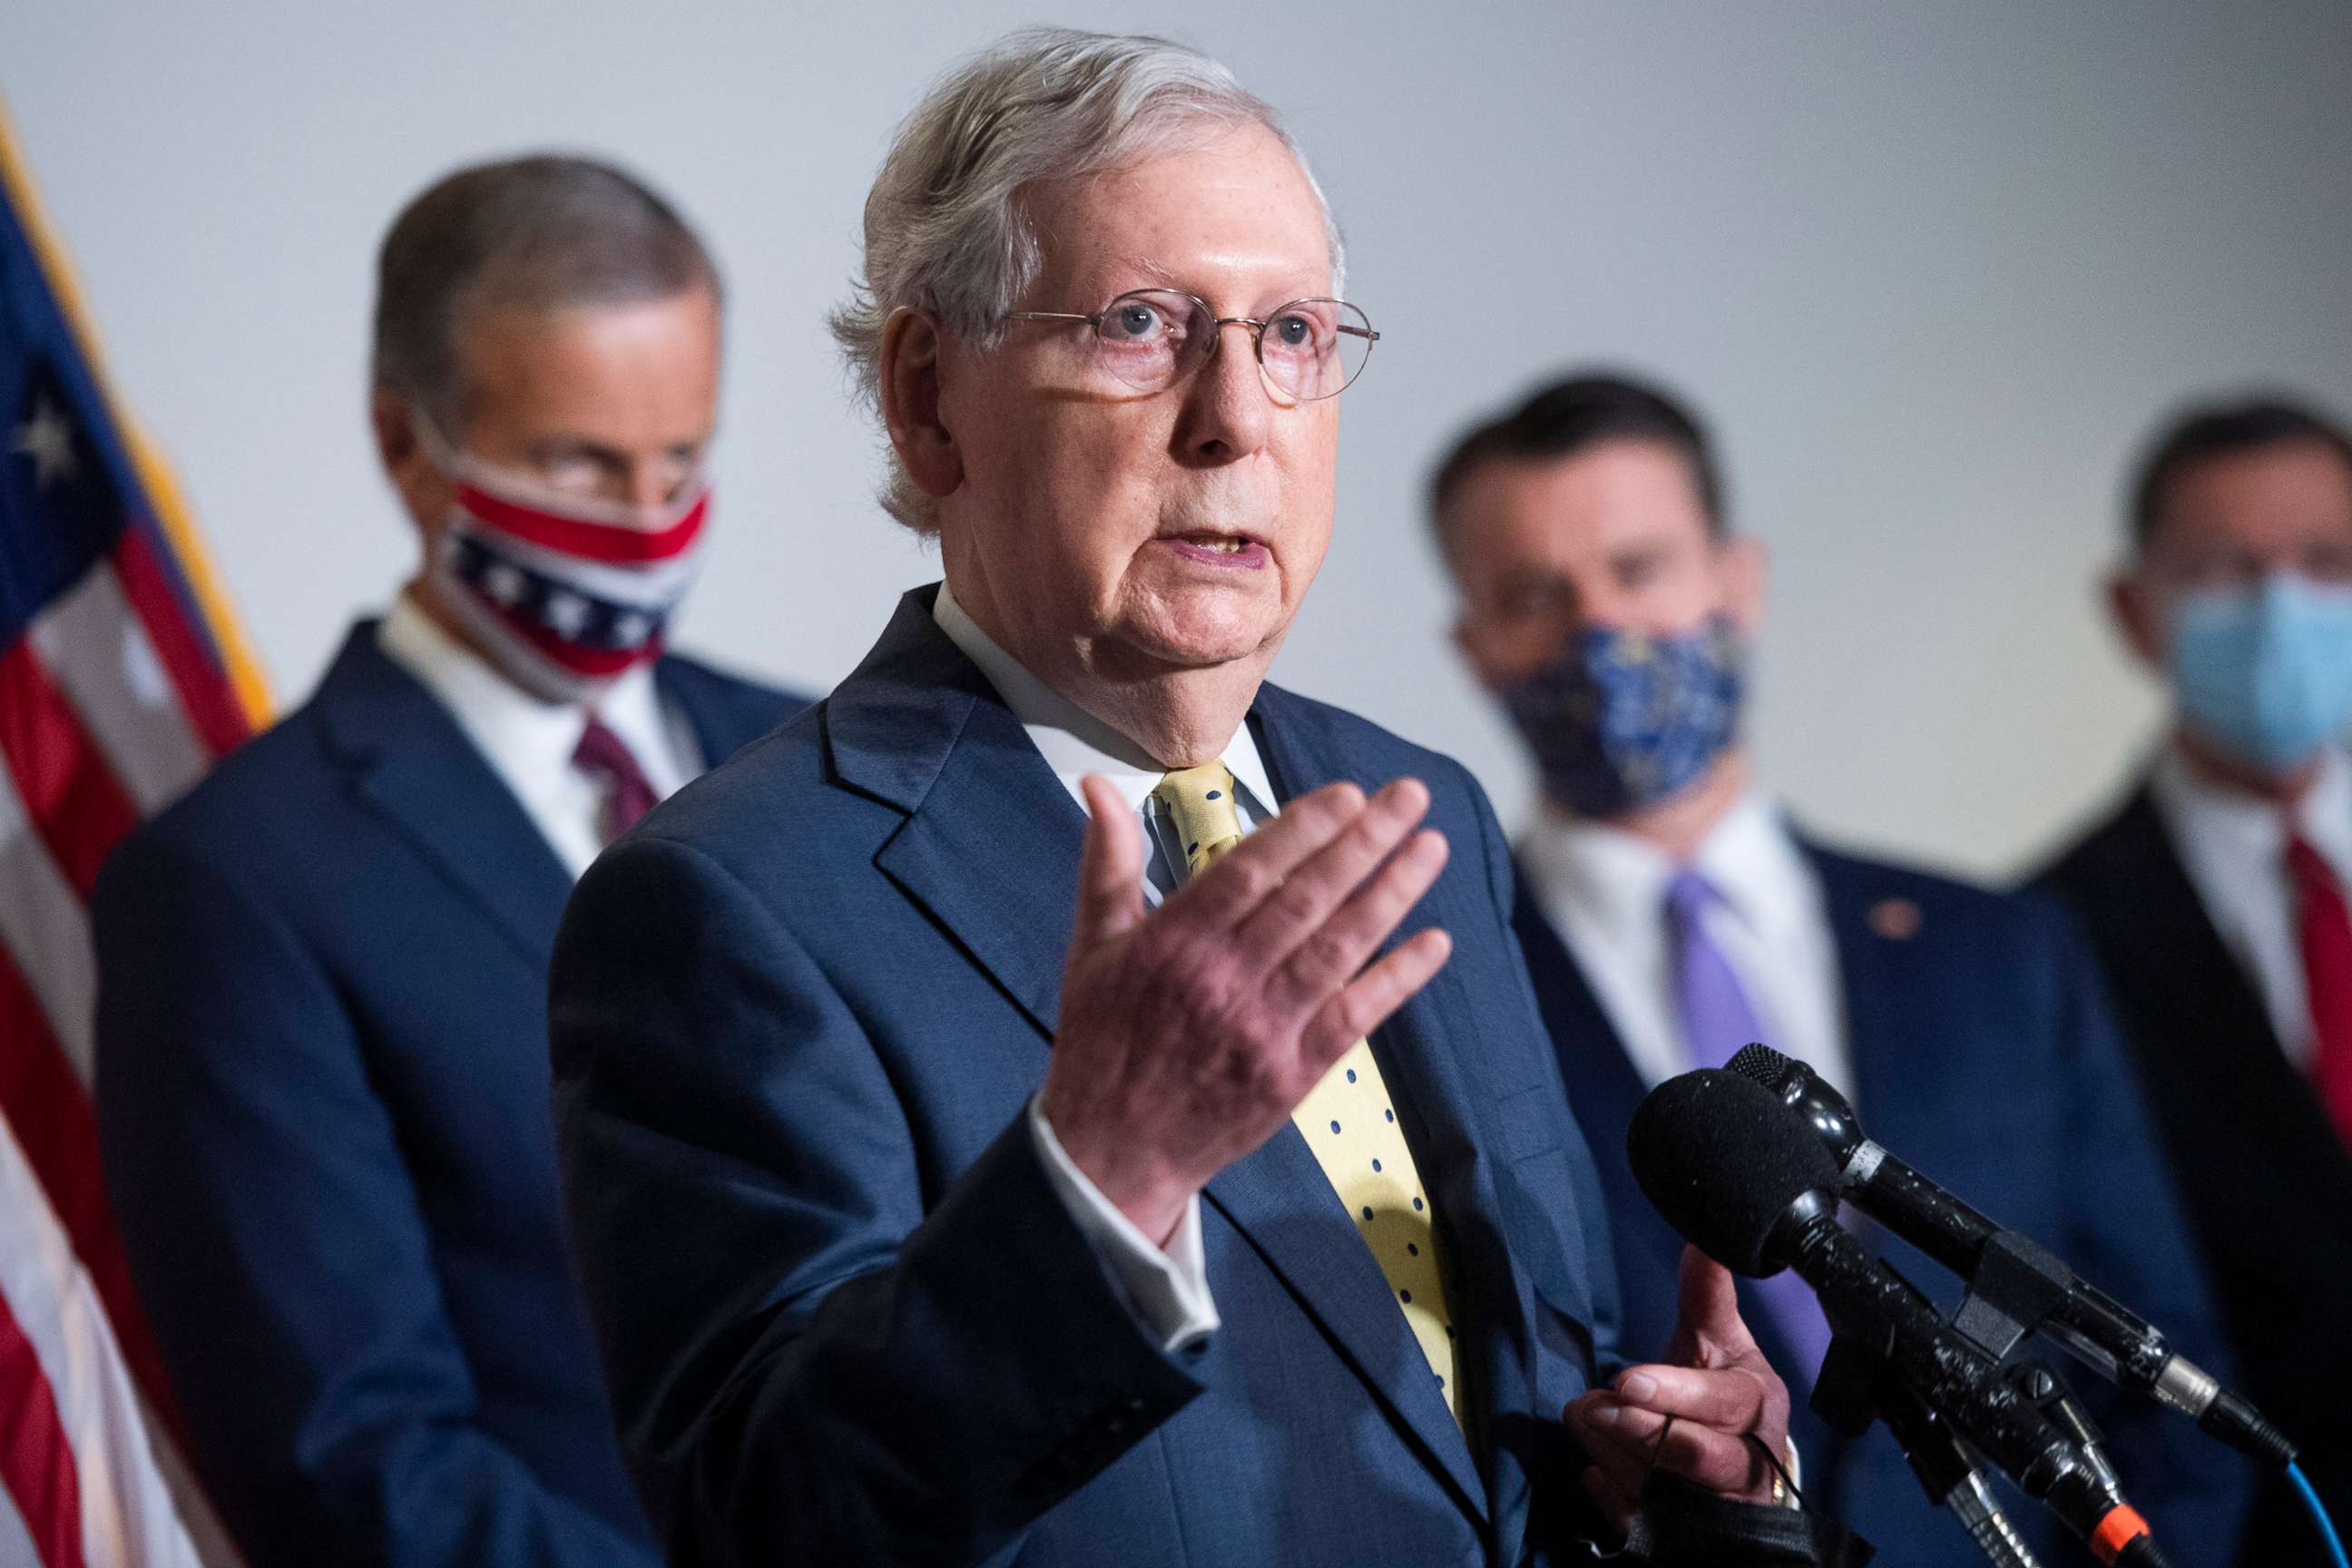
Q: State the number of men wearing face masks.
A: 3